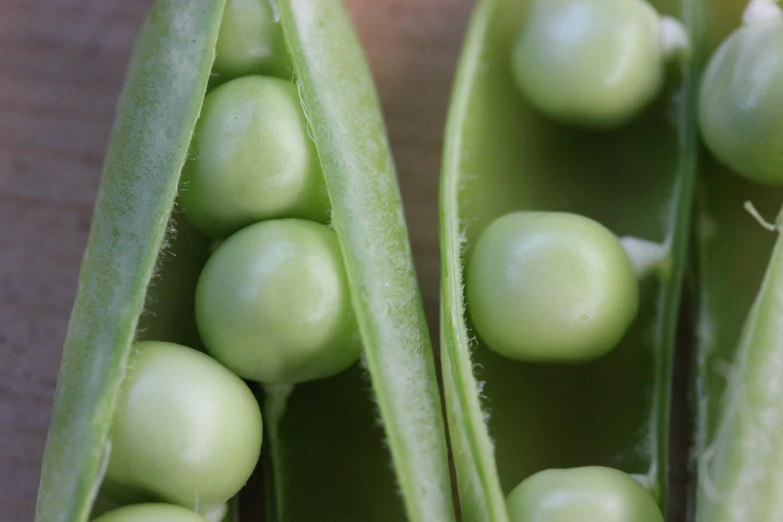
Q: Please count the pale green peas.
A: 9